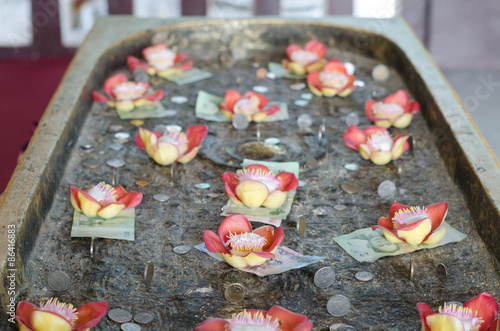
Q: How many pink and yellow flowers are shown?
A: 15